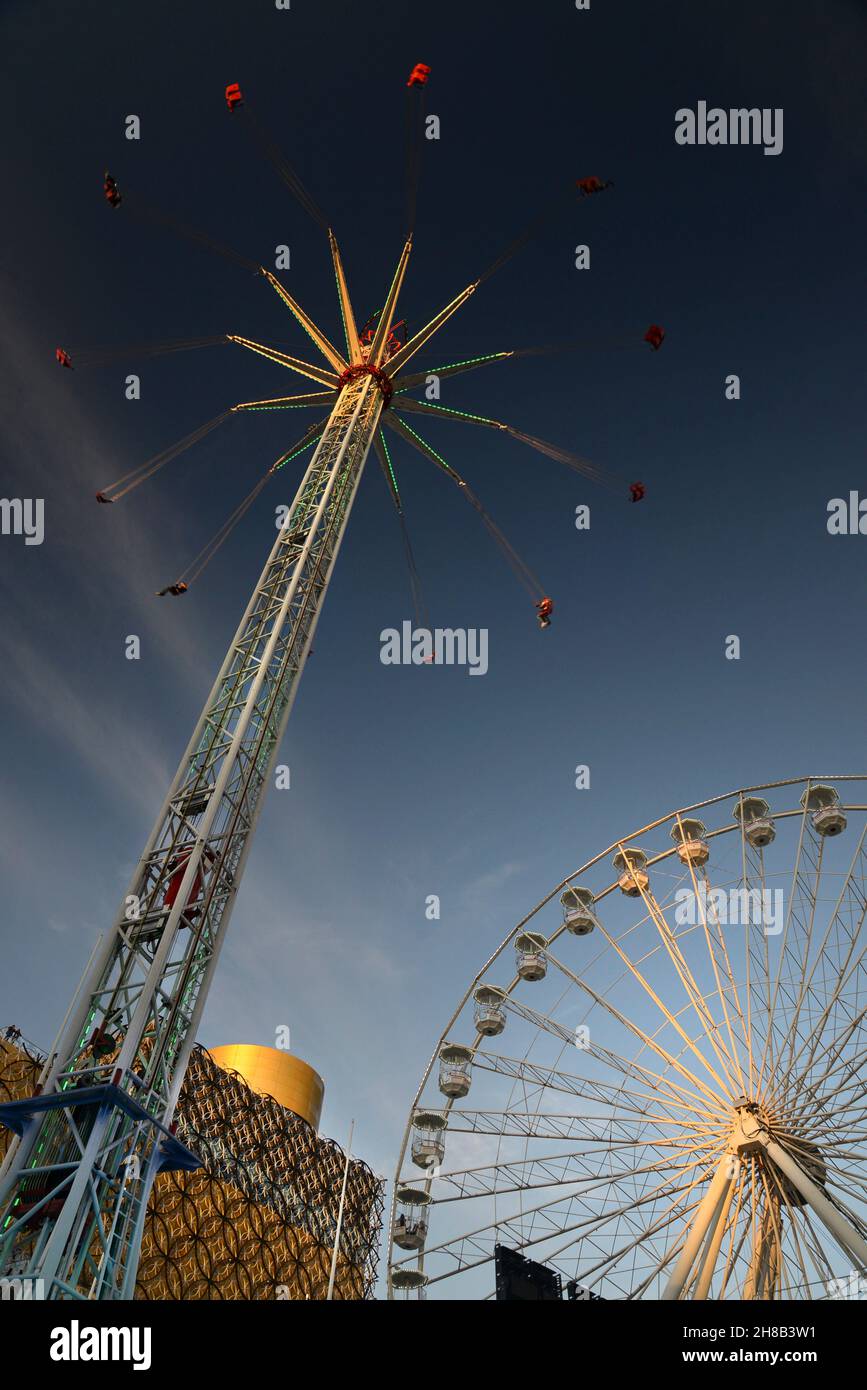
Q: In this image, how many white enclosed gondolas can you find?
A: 11